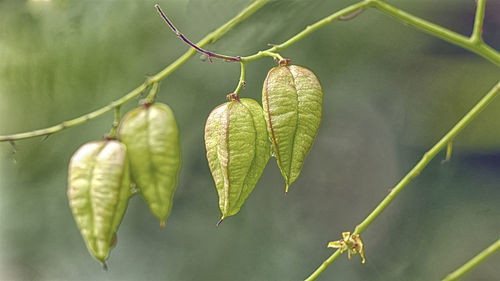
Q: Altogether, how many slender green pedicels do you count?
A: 4